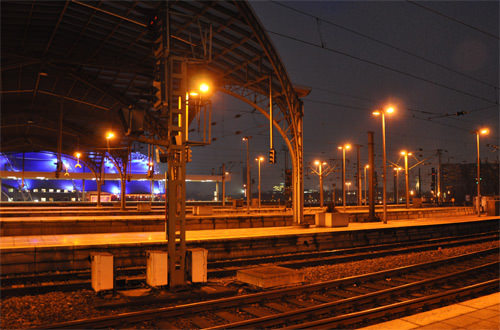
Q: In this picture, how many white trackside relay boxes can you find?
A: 3